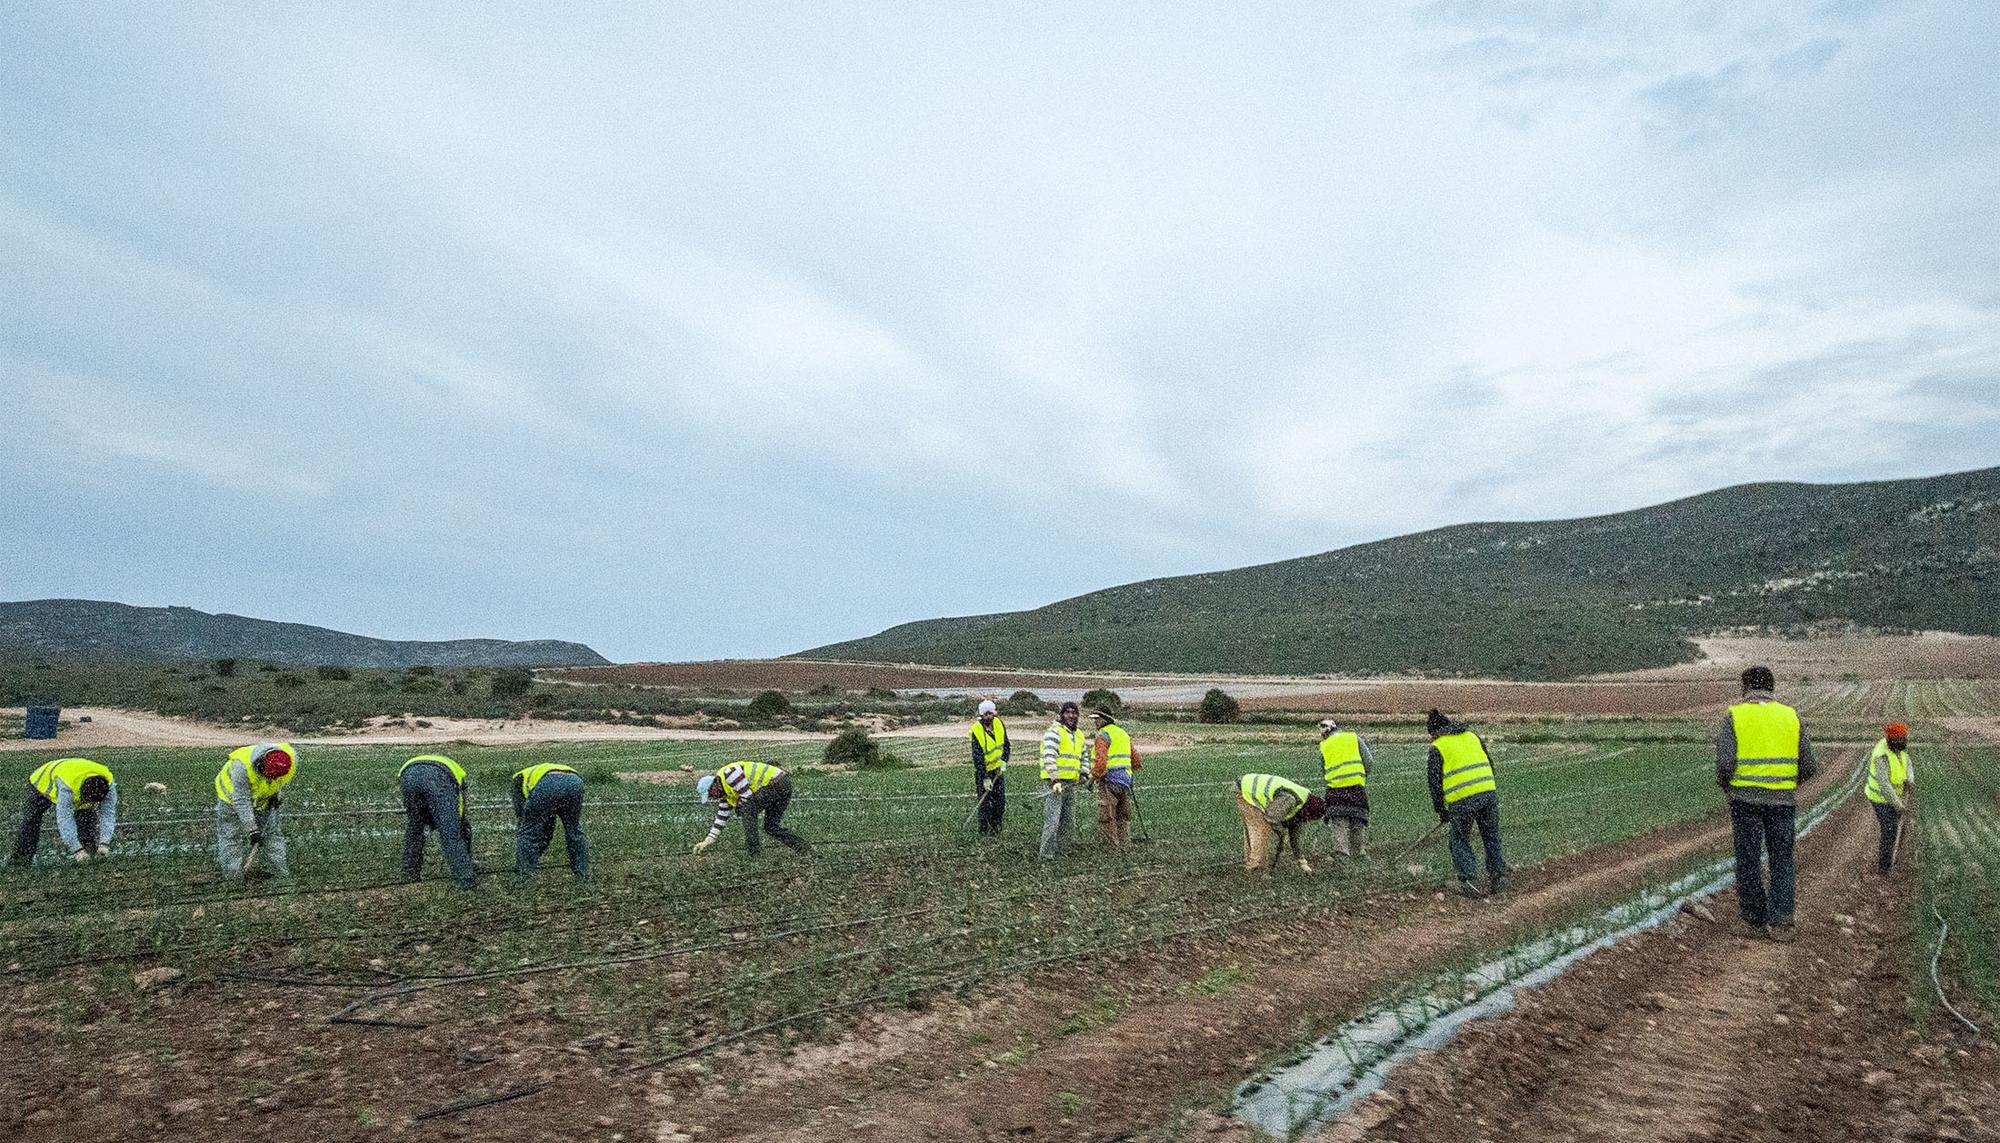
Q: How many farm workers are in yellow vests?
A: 13